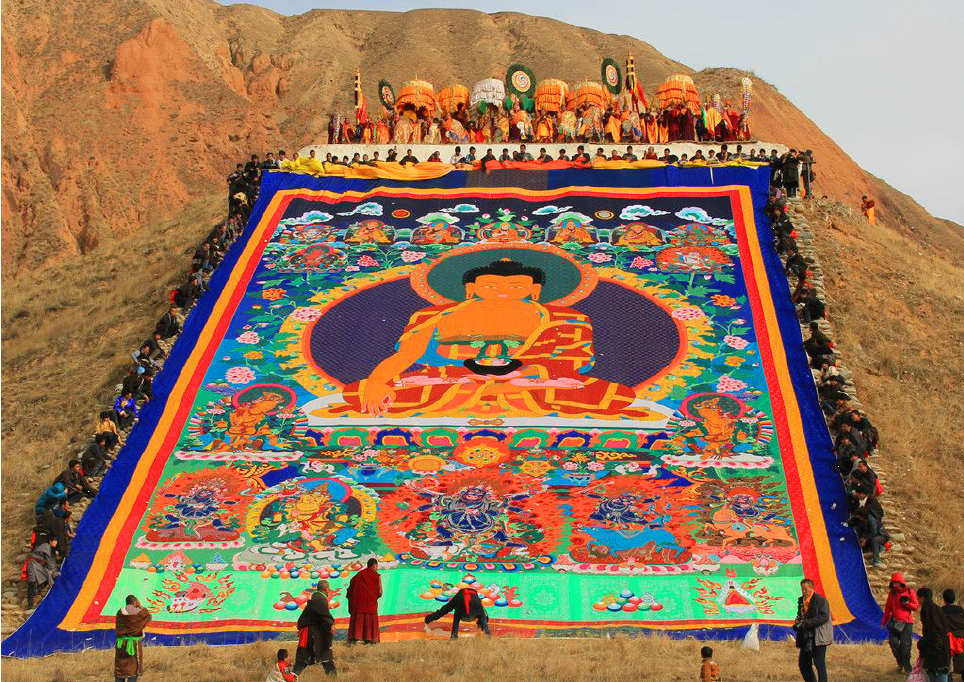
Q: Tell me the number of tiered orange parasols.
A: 5